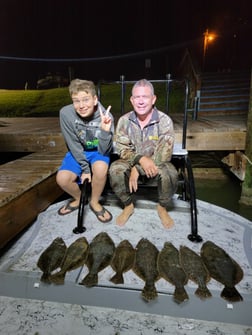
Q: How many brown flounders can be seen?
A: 8